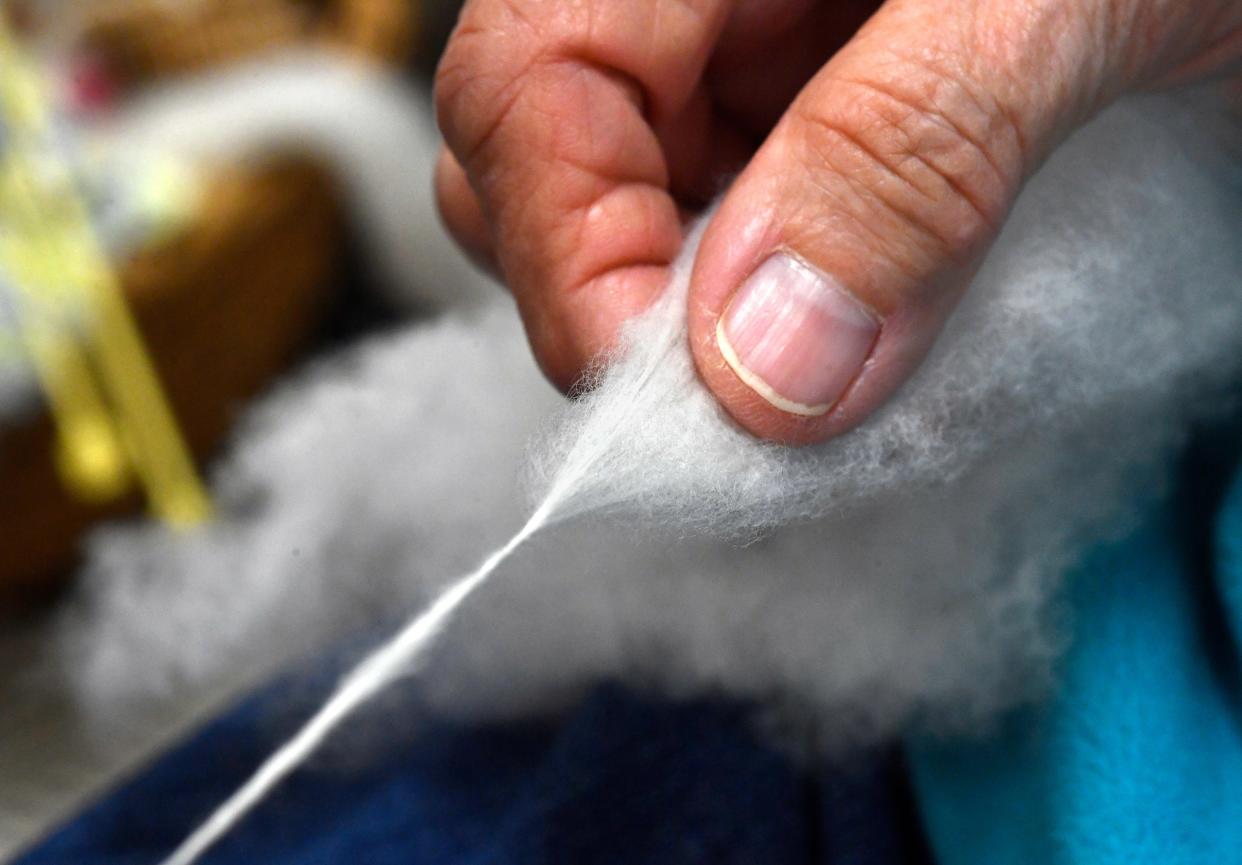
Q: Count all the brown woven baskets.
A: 2